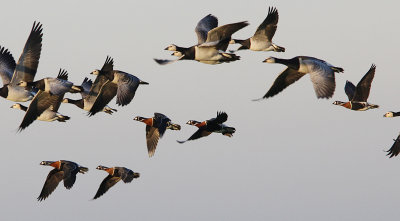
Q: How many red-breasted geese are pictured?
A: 5